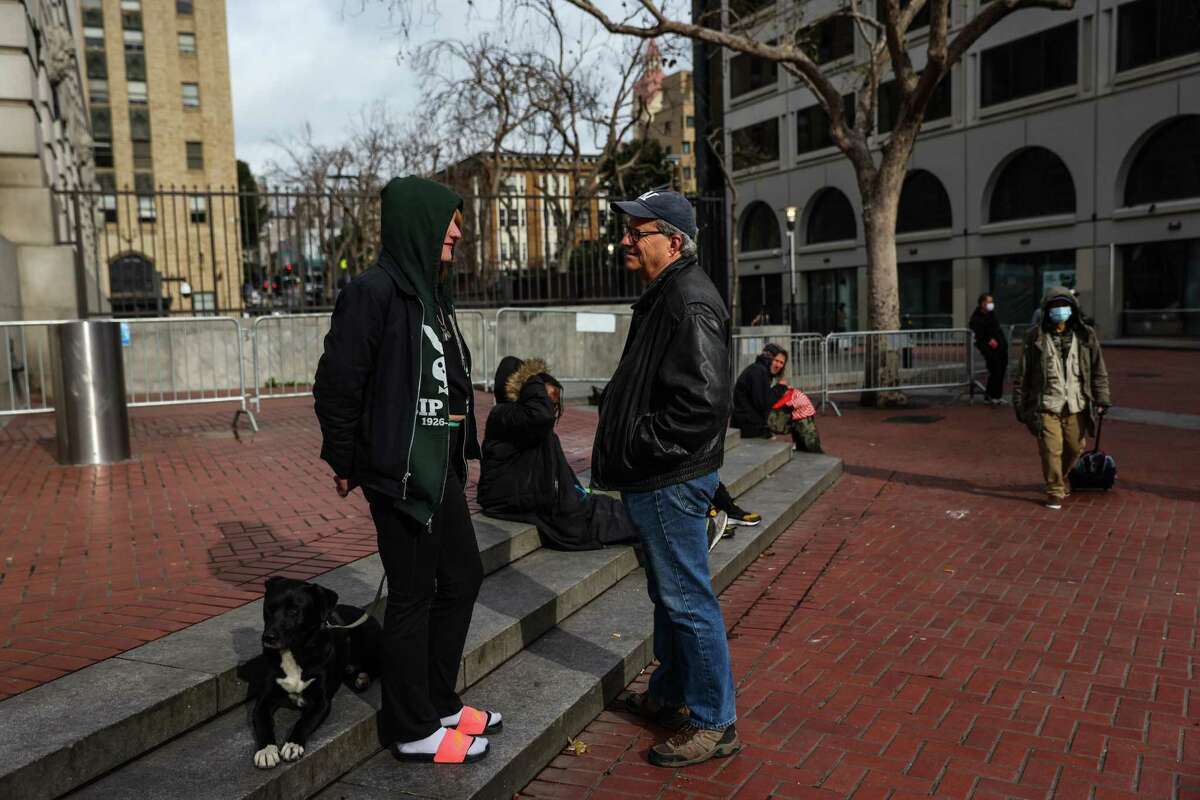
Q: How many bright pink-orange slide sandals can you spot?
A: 2